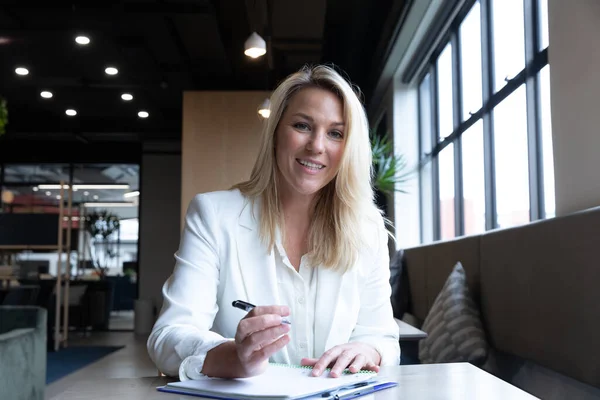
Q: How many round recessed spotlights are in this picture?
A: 7